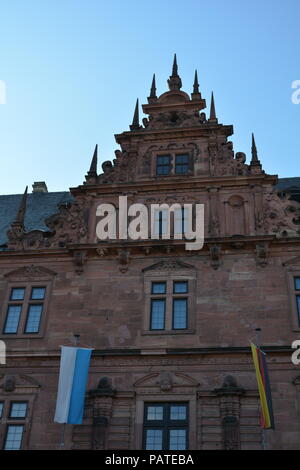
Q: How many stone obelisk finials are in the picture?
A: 8